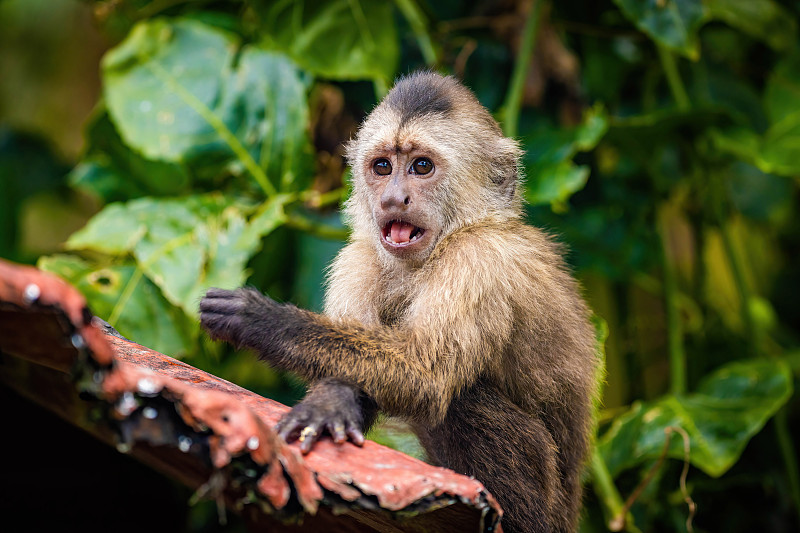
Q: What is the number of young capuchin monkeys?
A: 1